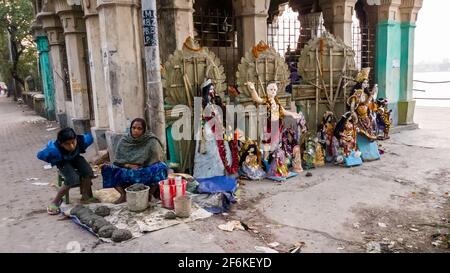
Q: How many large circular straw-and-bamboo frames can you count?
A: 3